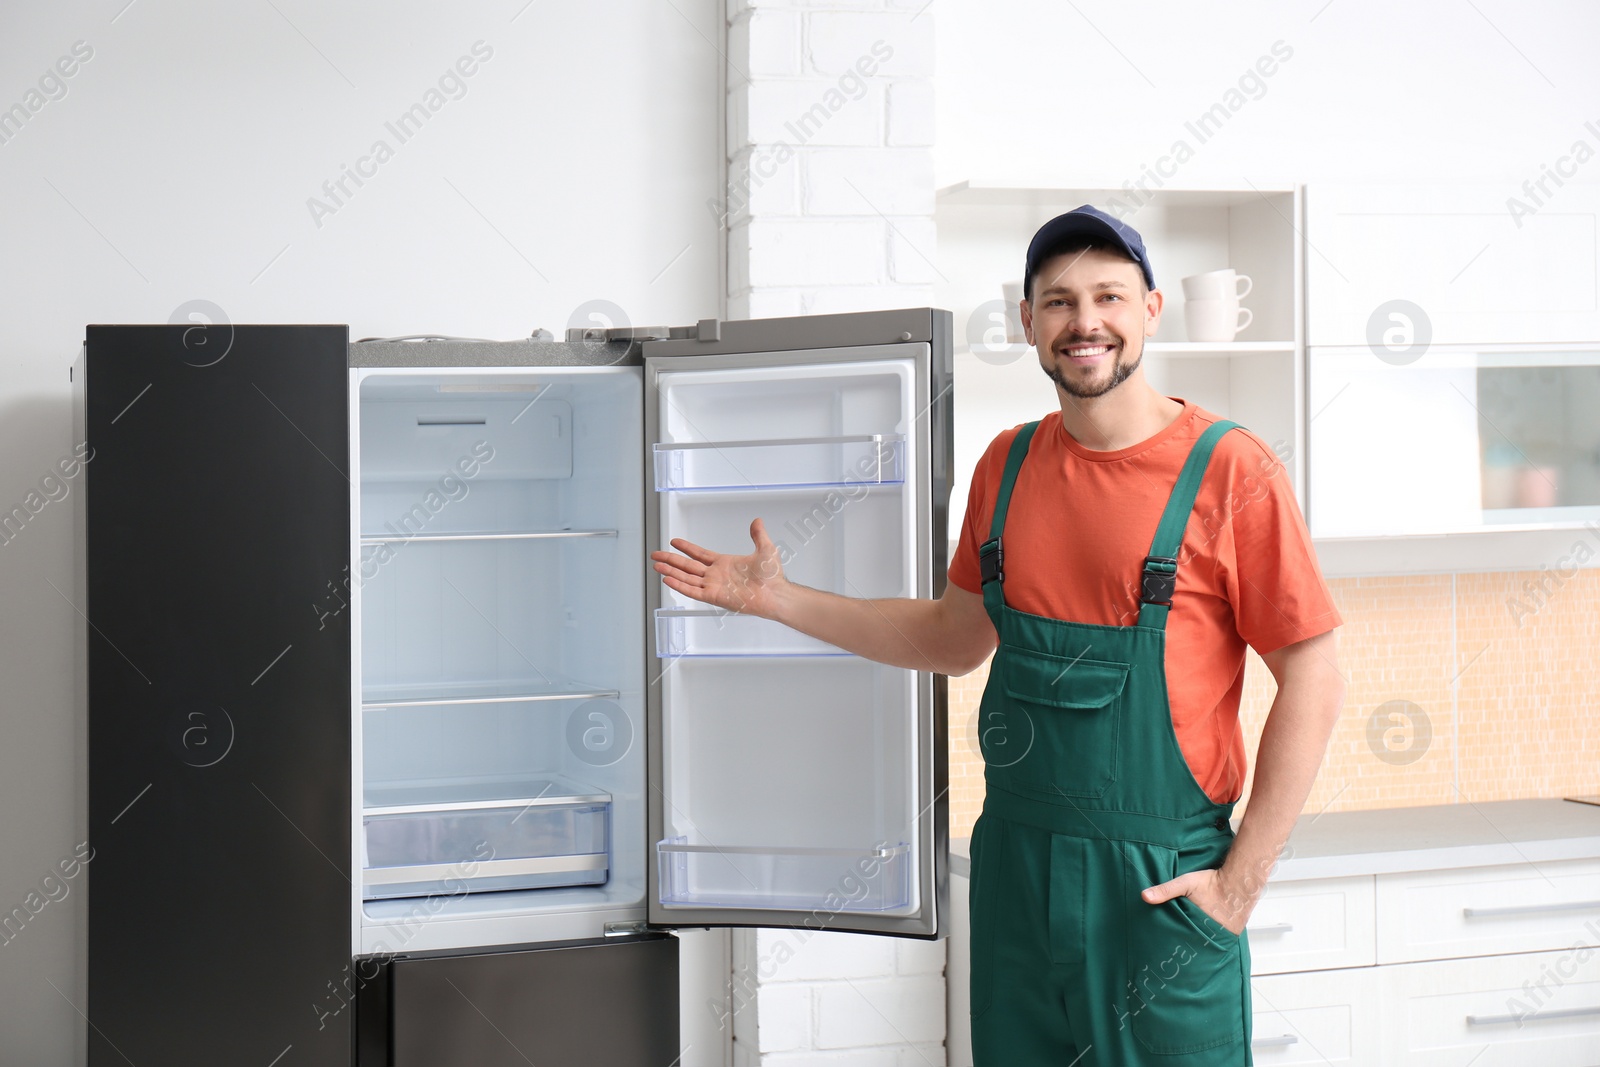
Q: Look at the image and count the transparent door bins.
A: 3